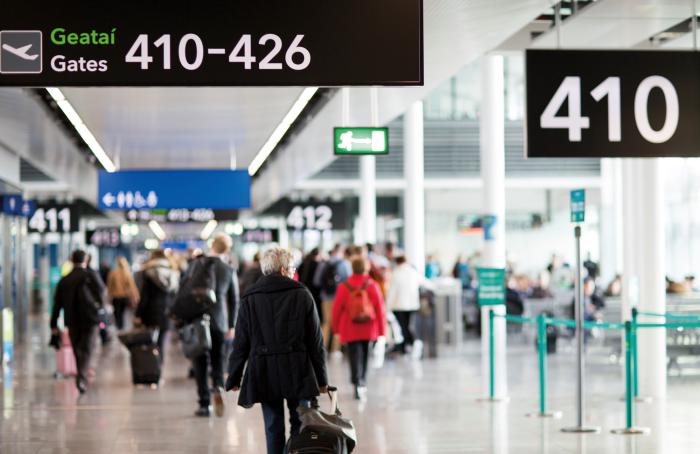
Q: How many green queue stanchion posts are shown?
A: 4